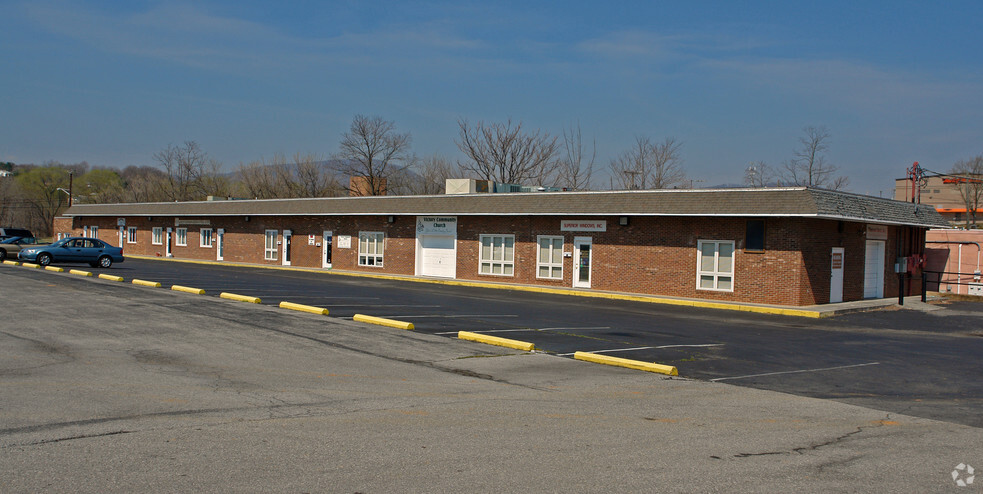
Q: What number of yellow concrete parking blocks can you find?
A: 12